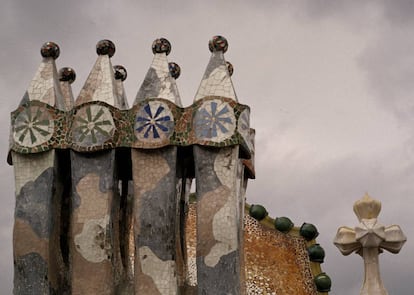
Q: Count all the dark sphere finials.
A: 8